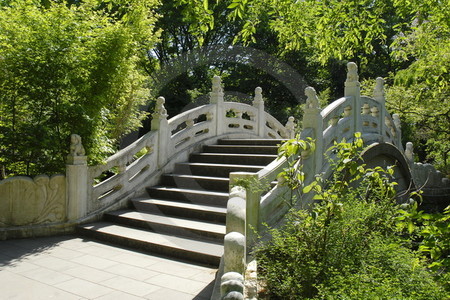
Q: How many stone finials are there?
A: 10